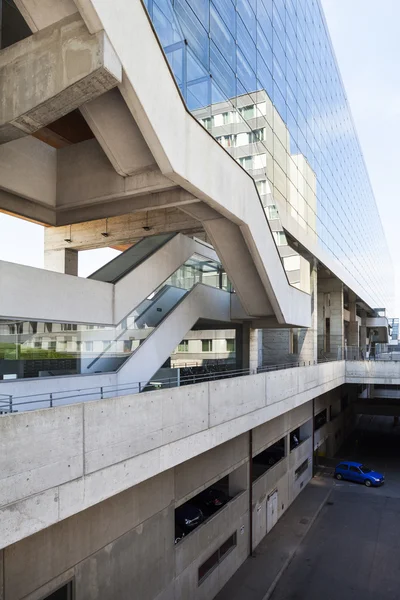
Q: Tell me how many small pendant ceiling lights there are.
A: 3